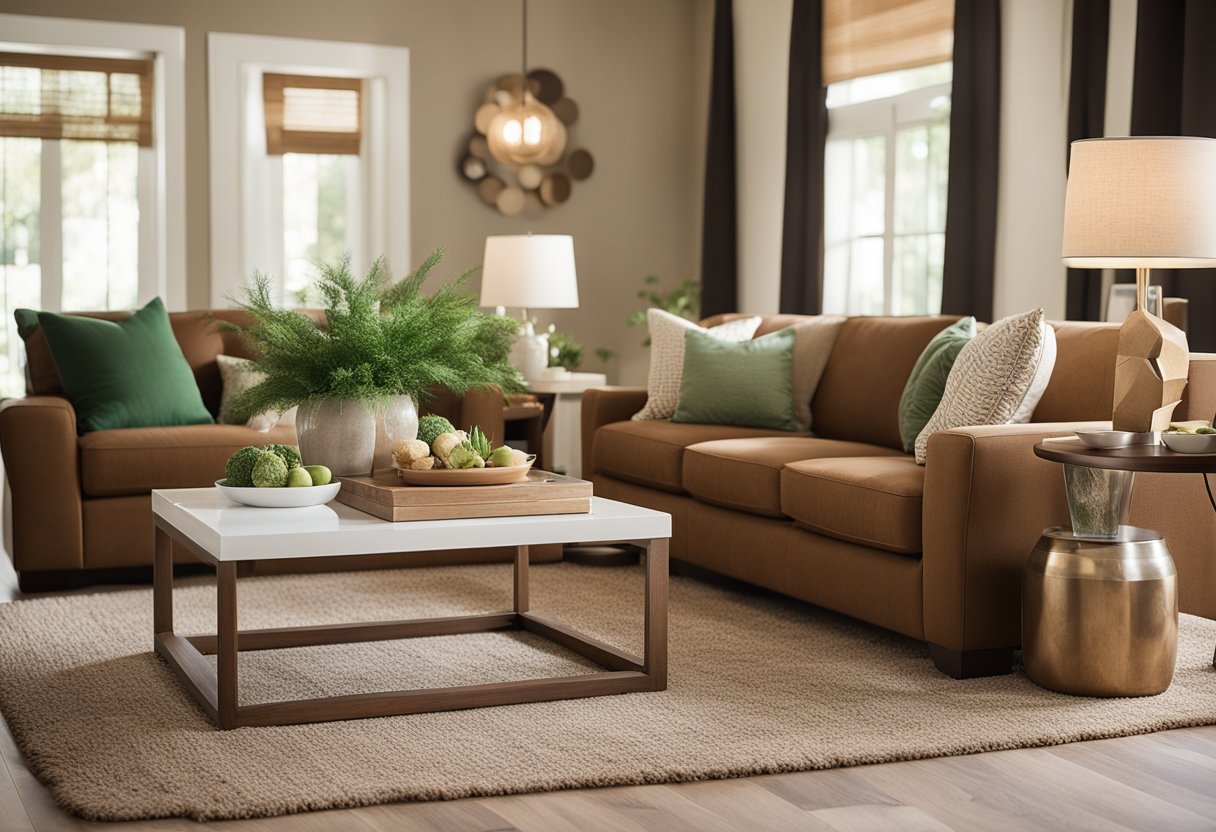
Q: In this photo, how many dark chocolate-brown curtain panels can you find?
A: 5